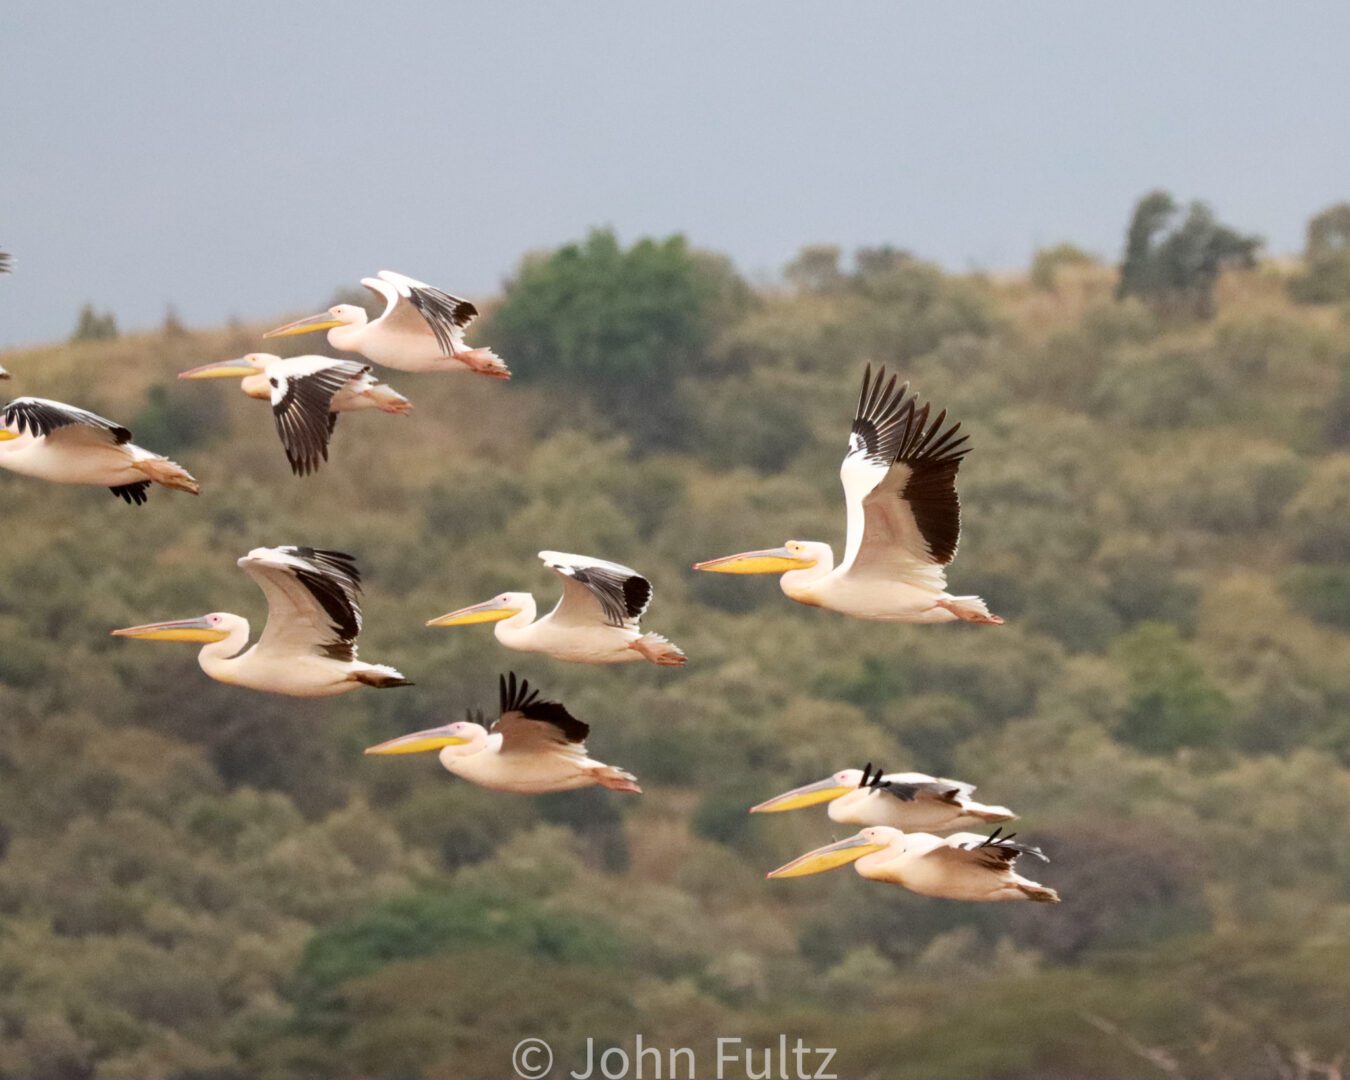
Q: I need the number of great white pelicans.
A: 9